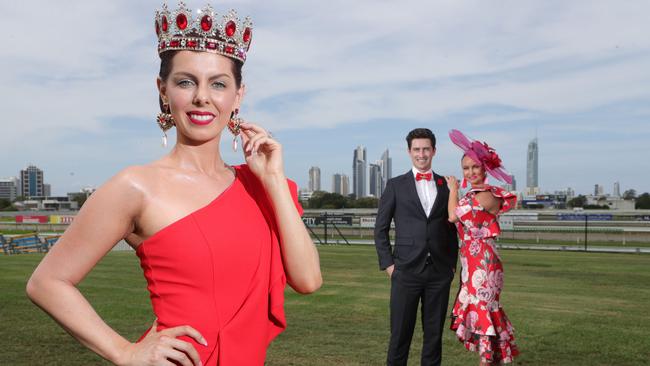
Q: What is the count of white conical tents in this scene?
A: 0